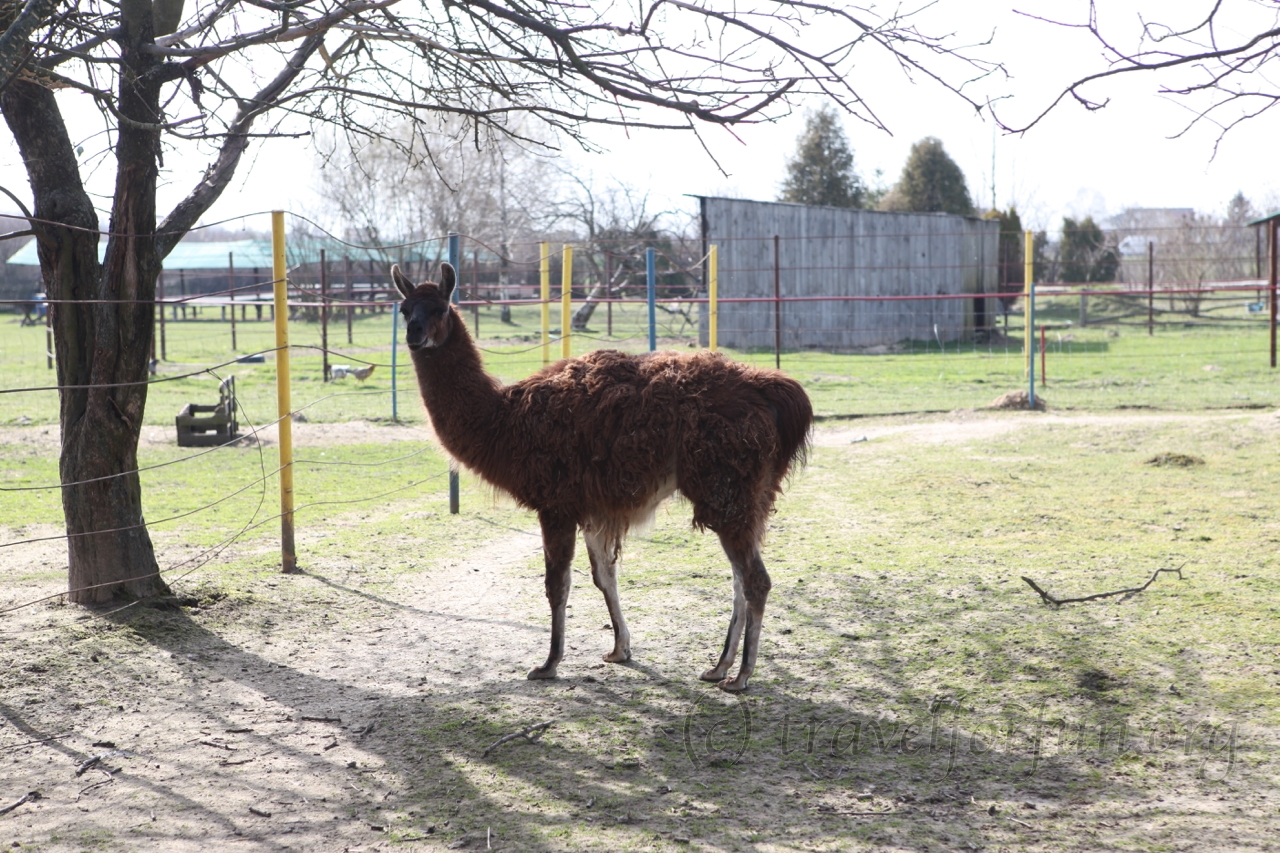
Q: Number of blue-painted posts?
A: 4